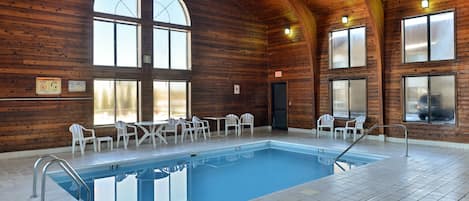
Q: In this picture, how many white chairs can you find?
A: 9